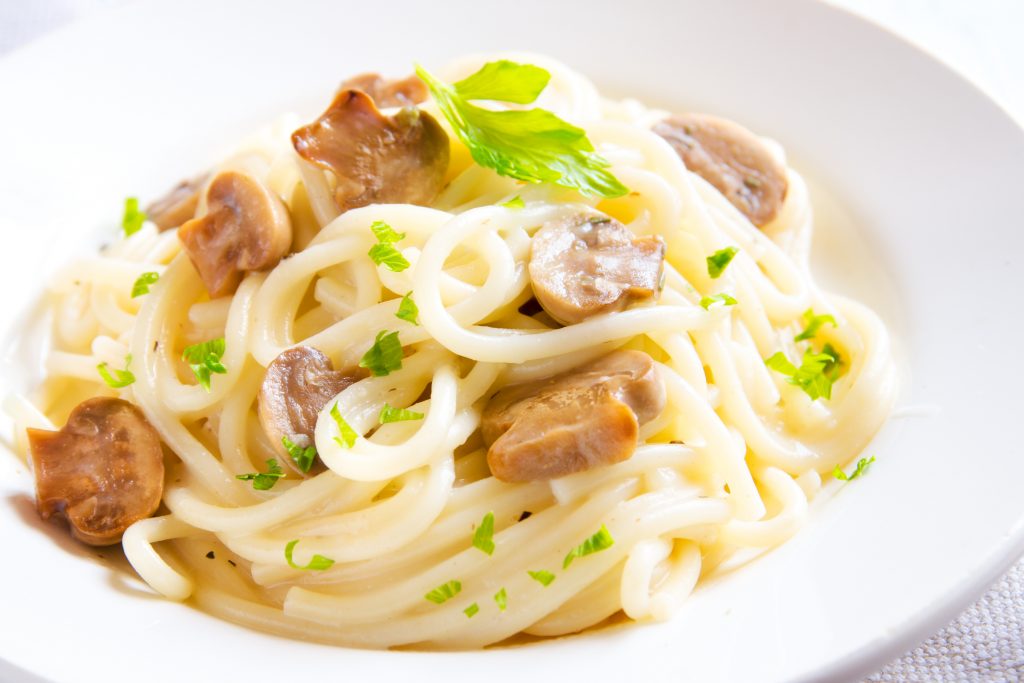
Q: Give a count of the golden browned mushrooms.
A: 9